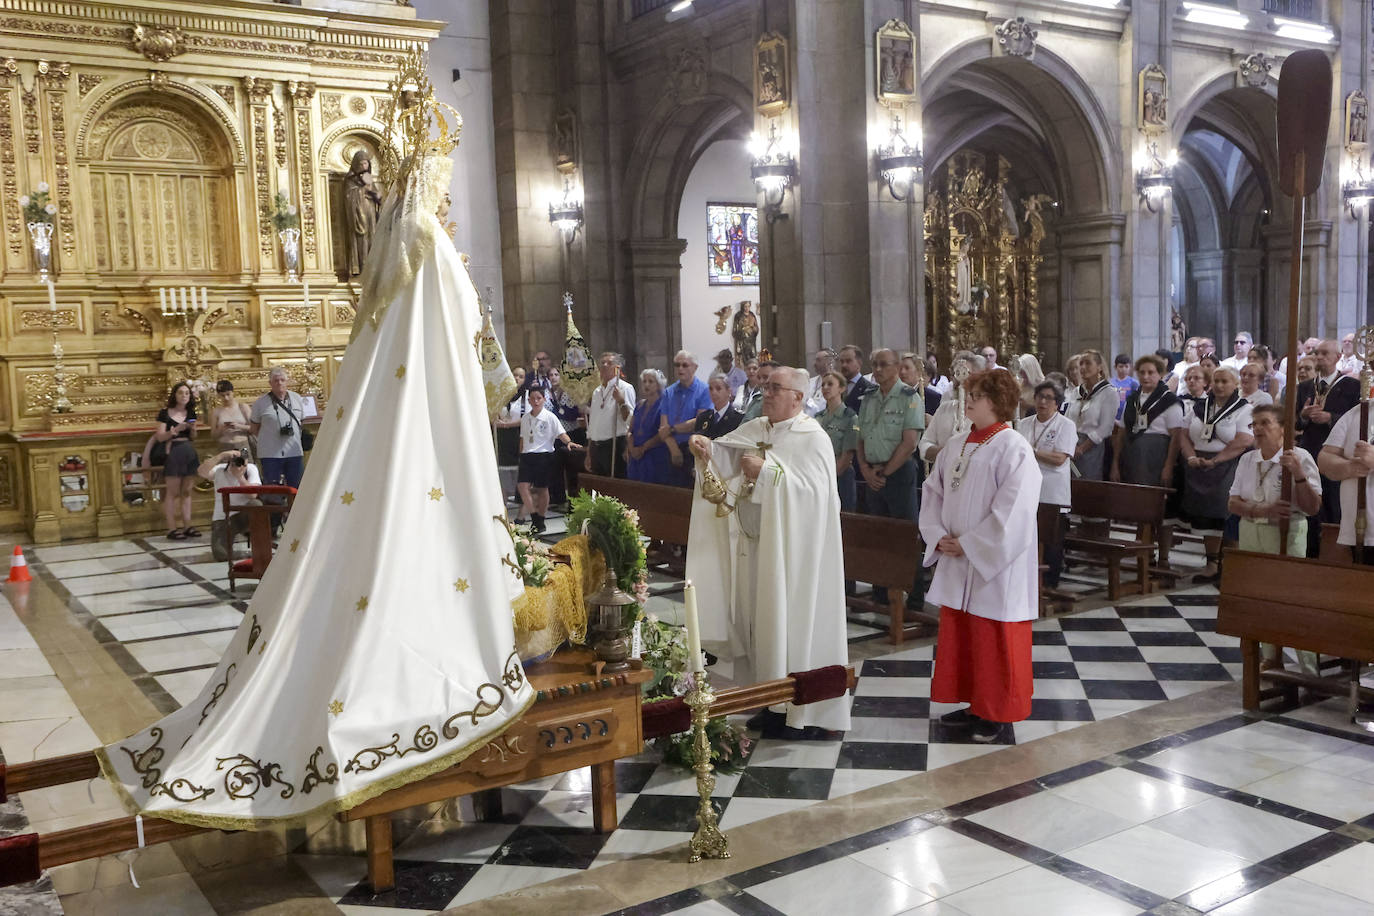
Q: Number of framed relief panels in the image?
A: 5